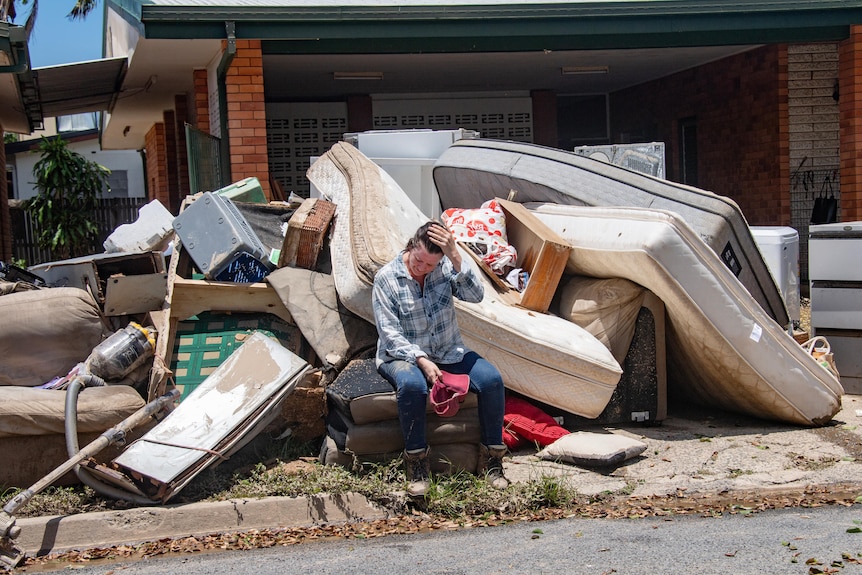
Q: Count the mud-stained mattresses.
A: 3